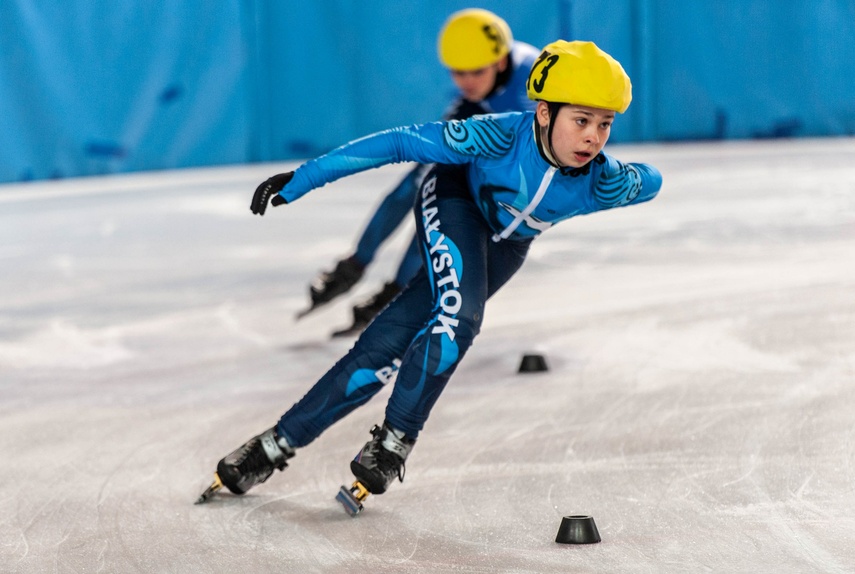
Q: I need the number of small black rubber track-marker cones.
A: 2